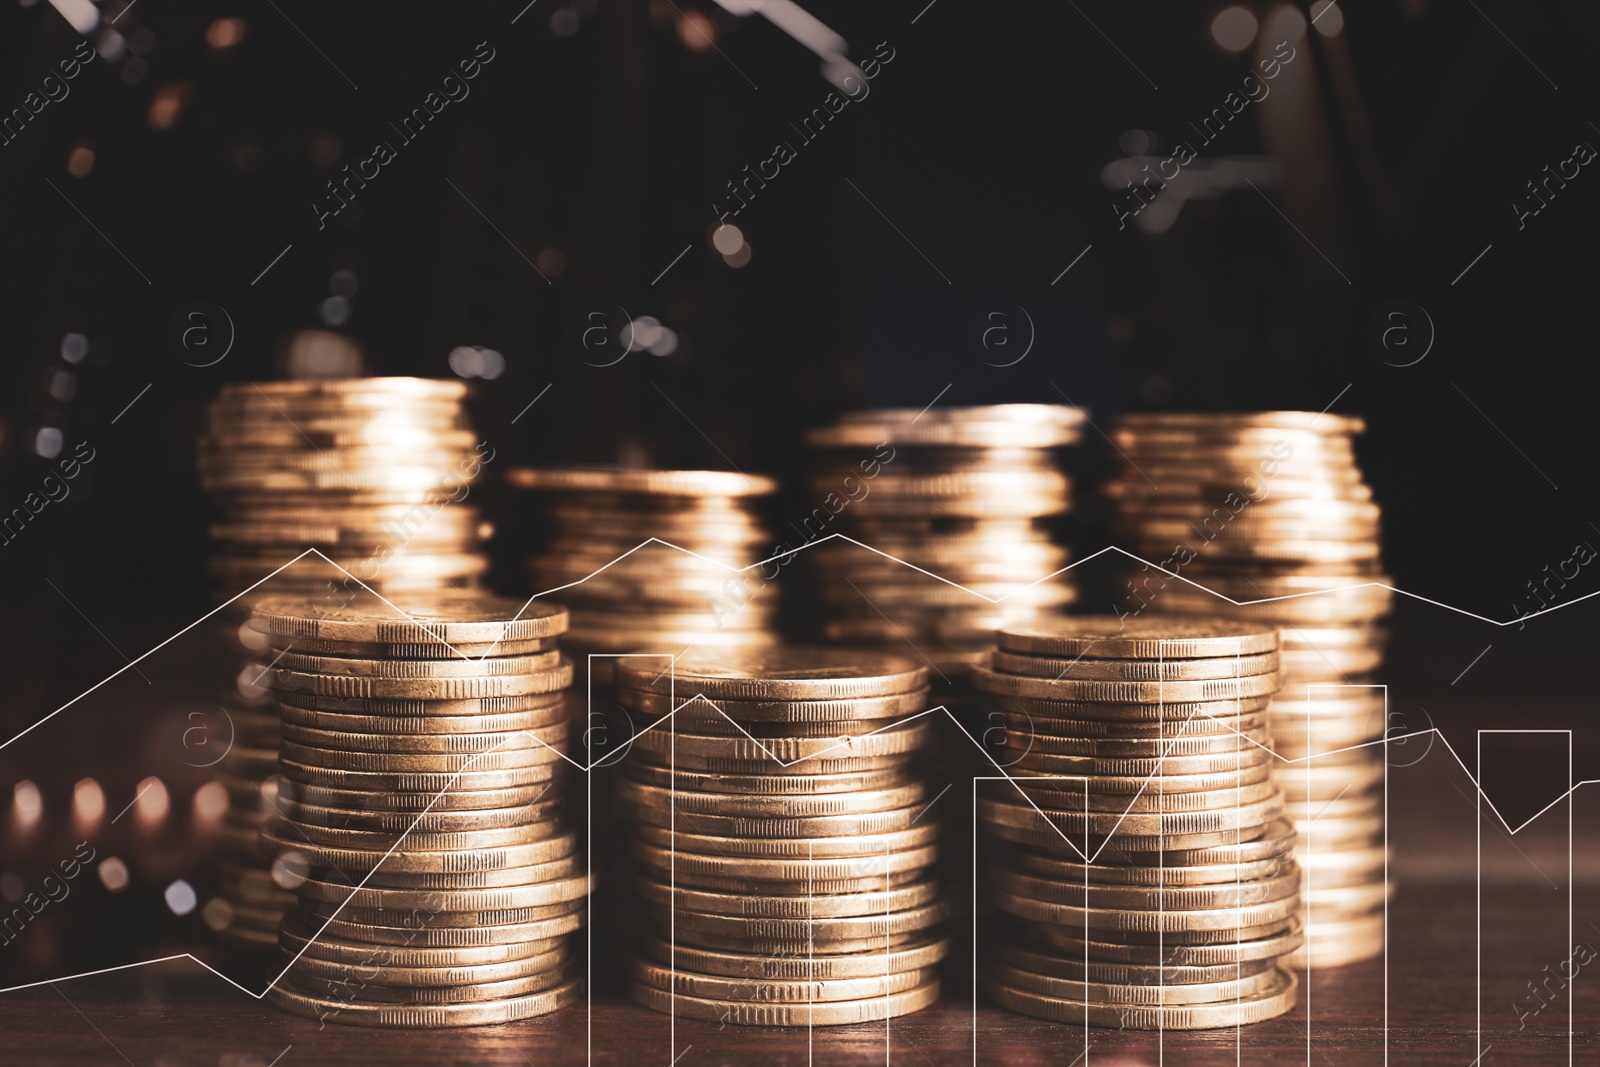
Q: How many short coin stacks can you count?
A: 3